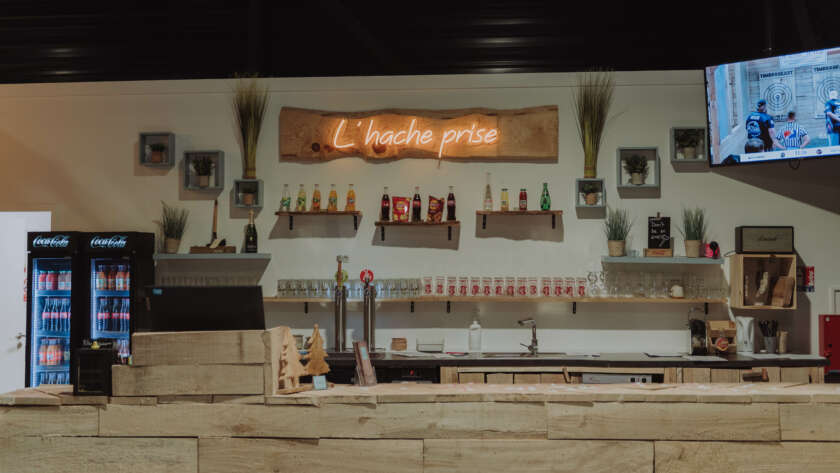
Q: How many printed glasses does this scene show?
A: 14